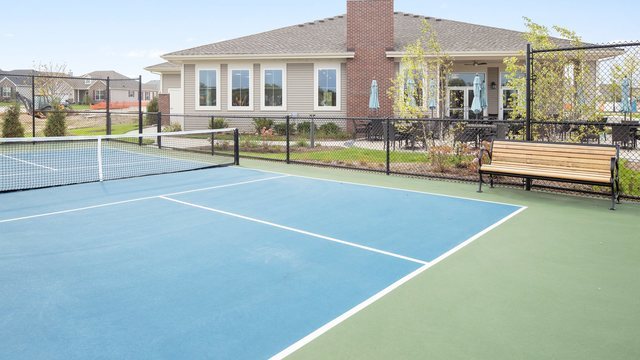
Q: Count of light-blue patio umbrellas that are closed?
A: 6